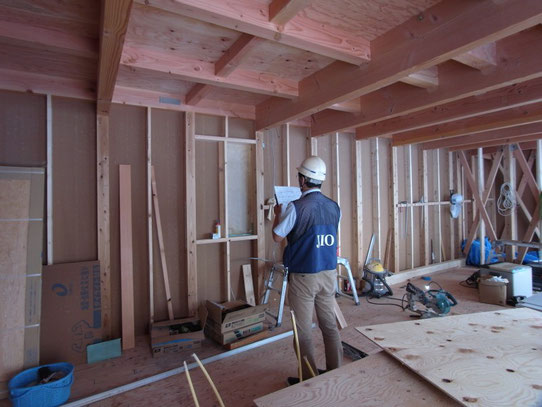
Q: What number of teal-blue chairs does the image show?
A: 0